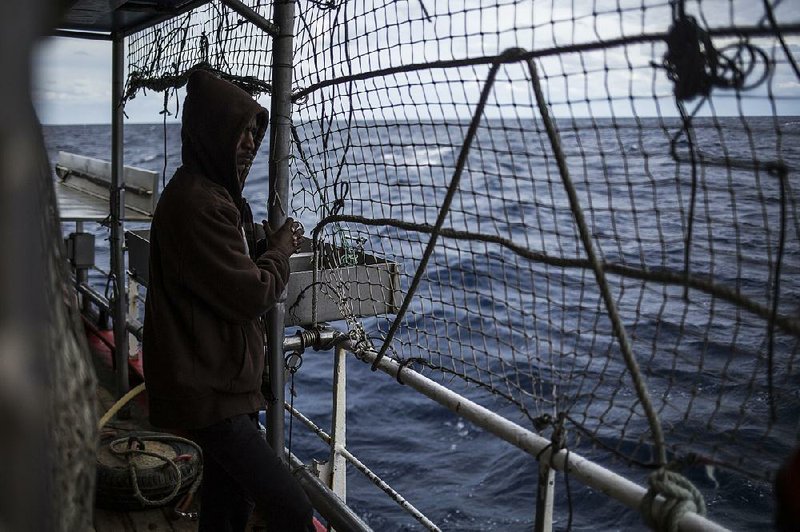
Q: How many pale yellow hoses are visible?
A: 1